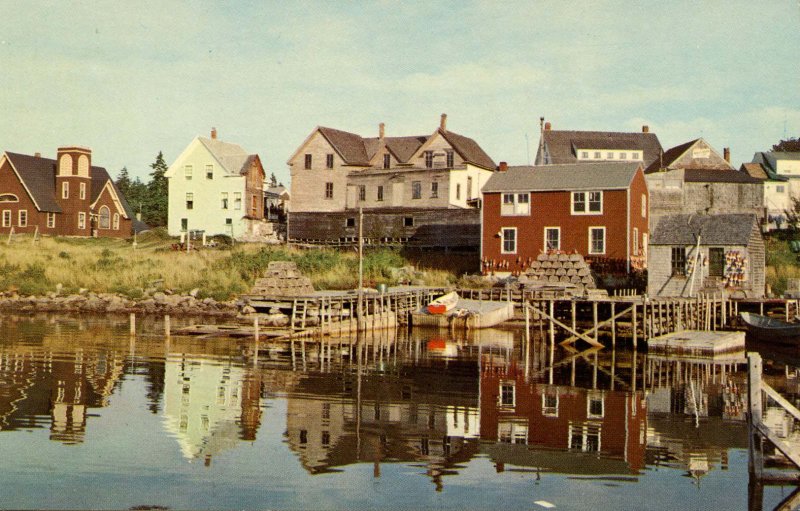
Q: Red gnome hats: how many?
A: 0